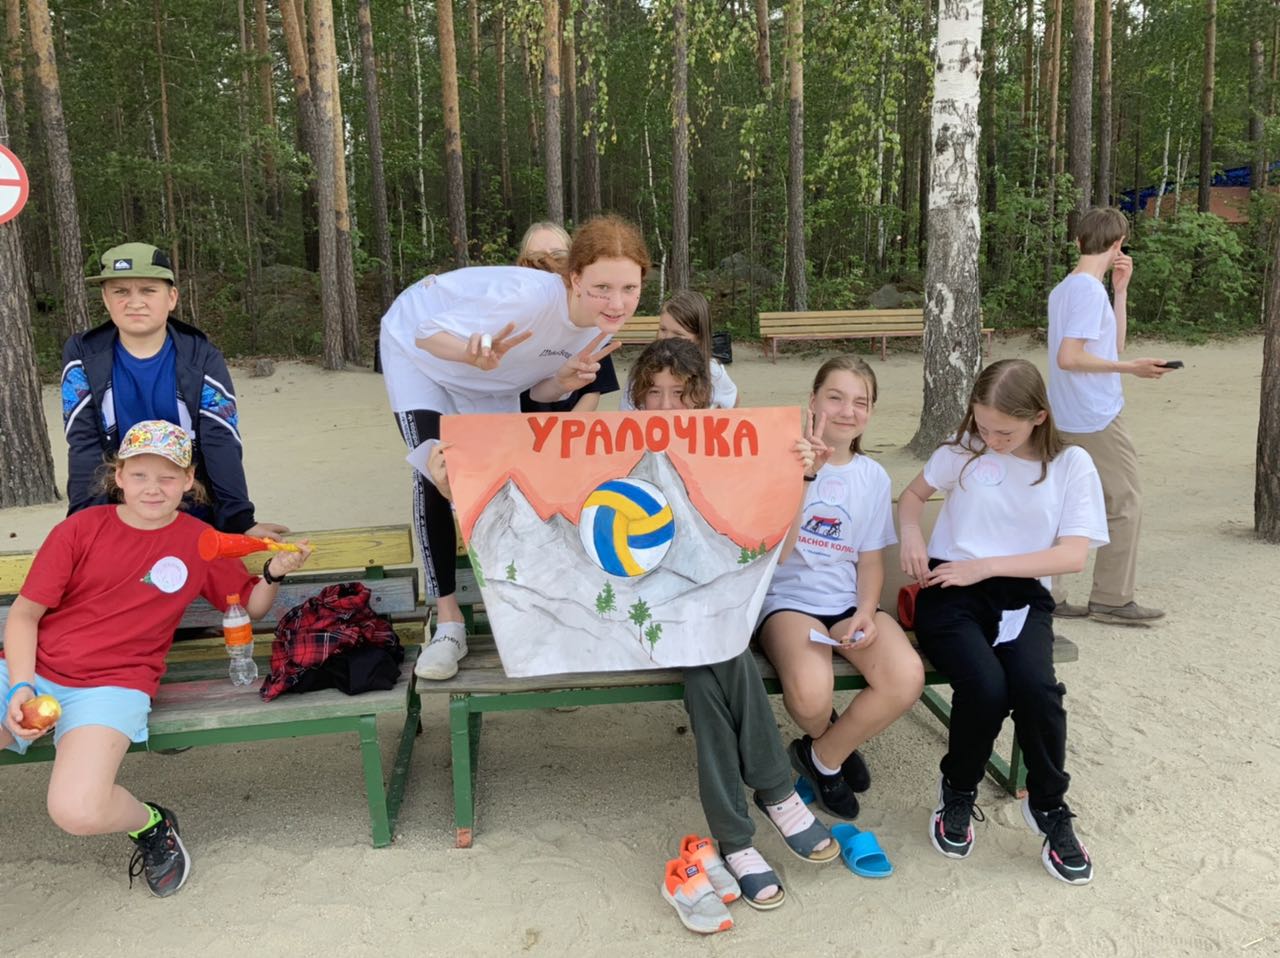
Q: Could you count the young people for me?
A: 9